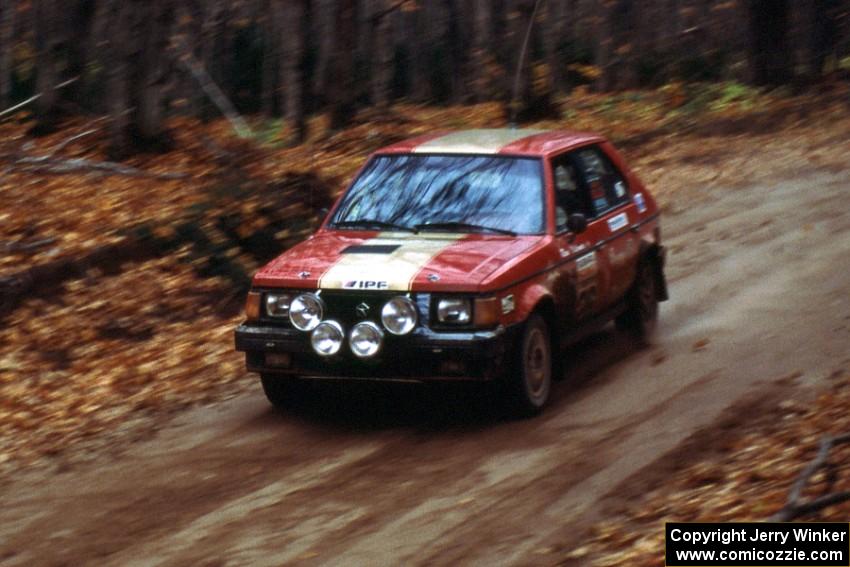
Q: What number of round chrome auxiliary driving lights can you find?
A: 4